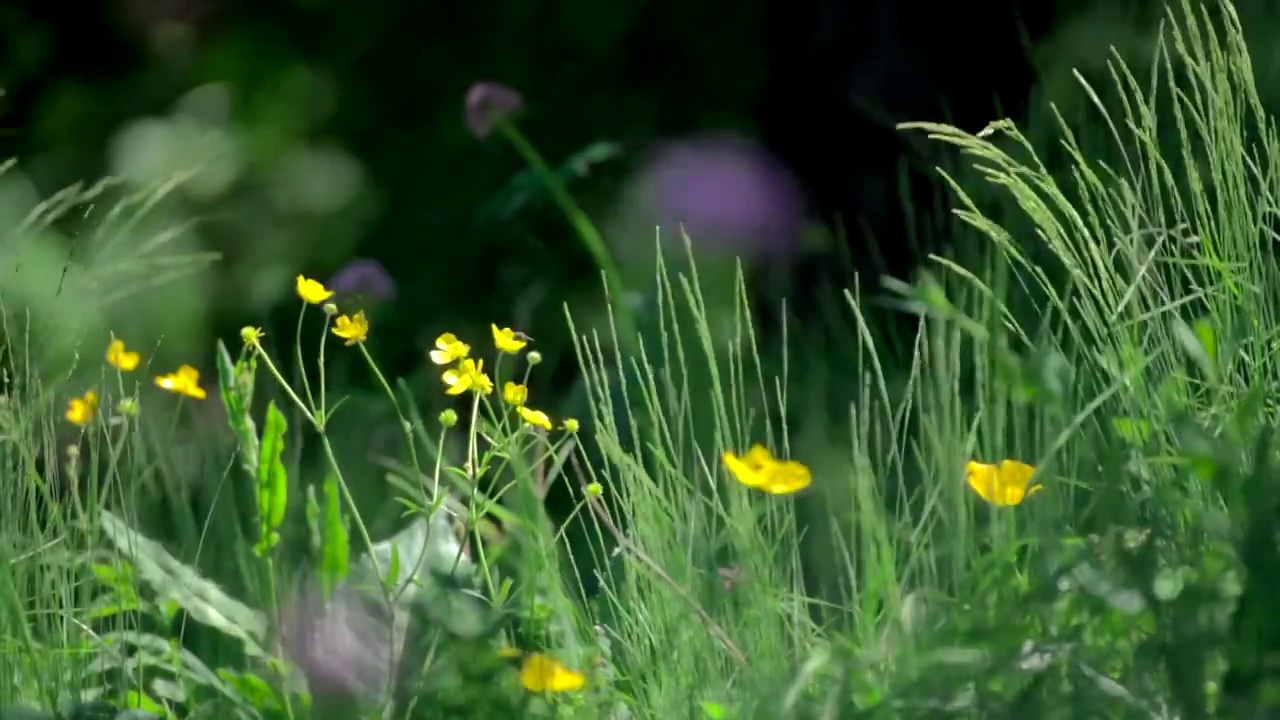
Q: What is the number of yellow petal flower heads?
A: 13